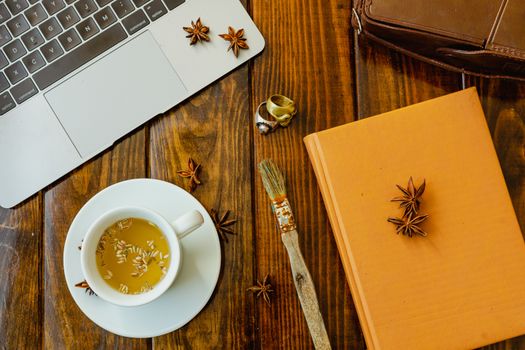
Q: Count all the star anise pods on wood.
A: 3